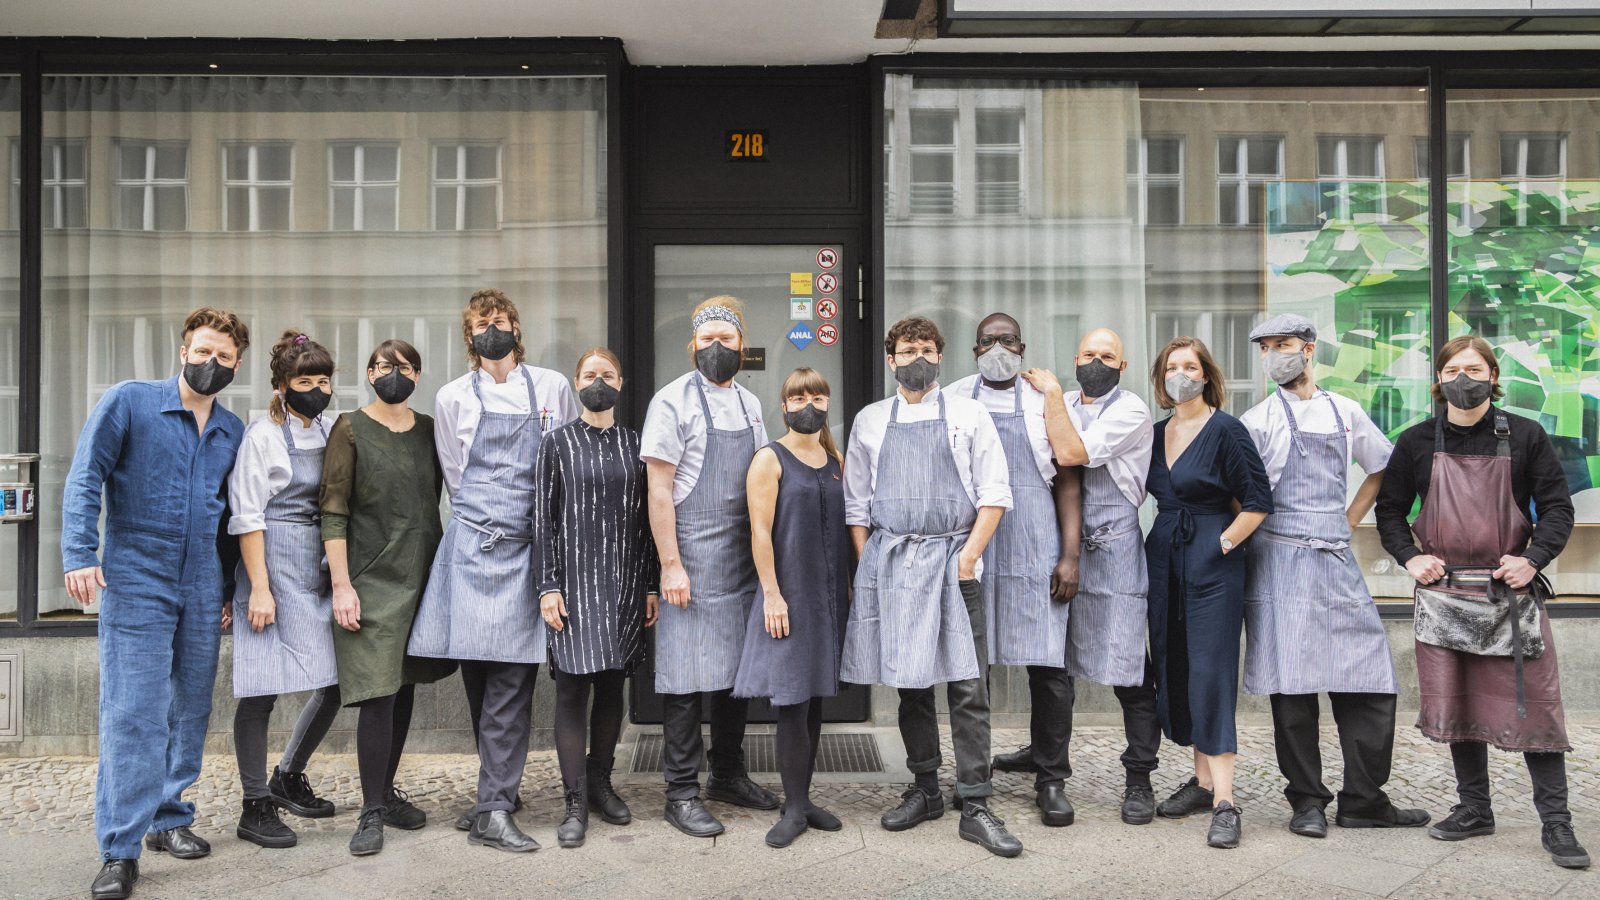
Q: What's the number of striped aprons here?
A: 7